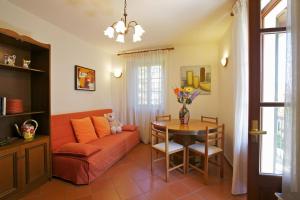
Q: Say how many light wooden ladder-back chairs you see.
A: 4